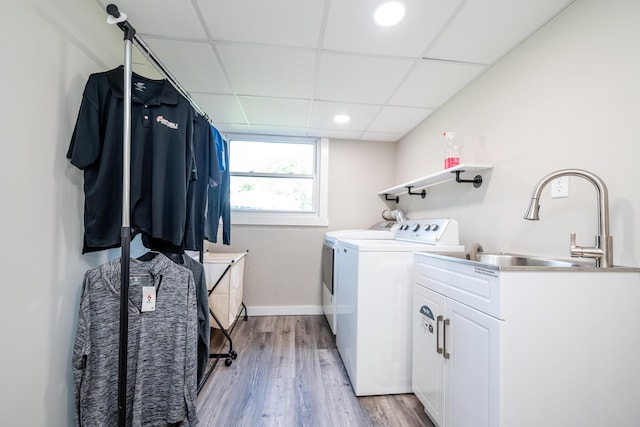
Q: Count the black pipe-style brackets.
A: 3